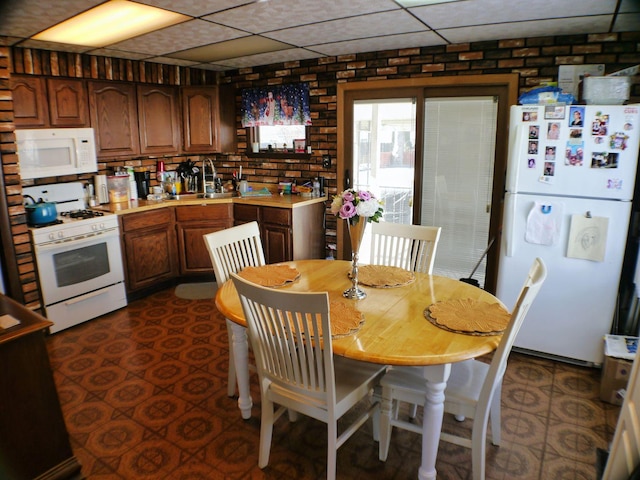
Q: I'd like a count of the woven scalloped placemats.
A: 4